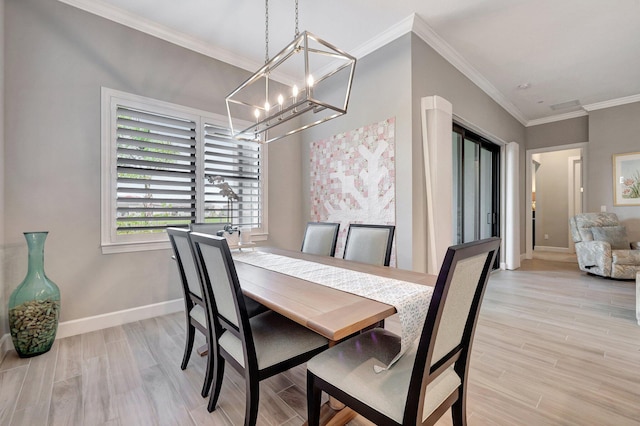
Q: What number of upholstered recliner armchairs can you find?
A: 1